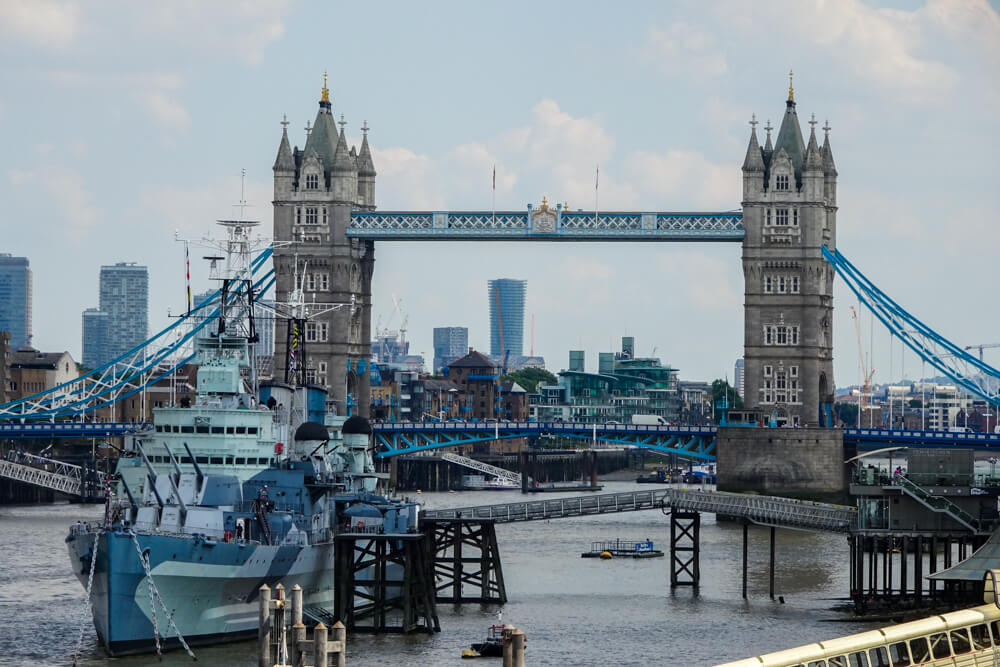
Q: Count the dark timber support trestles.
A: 3